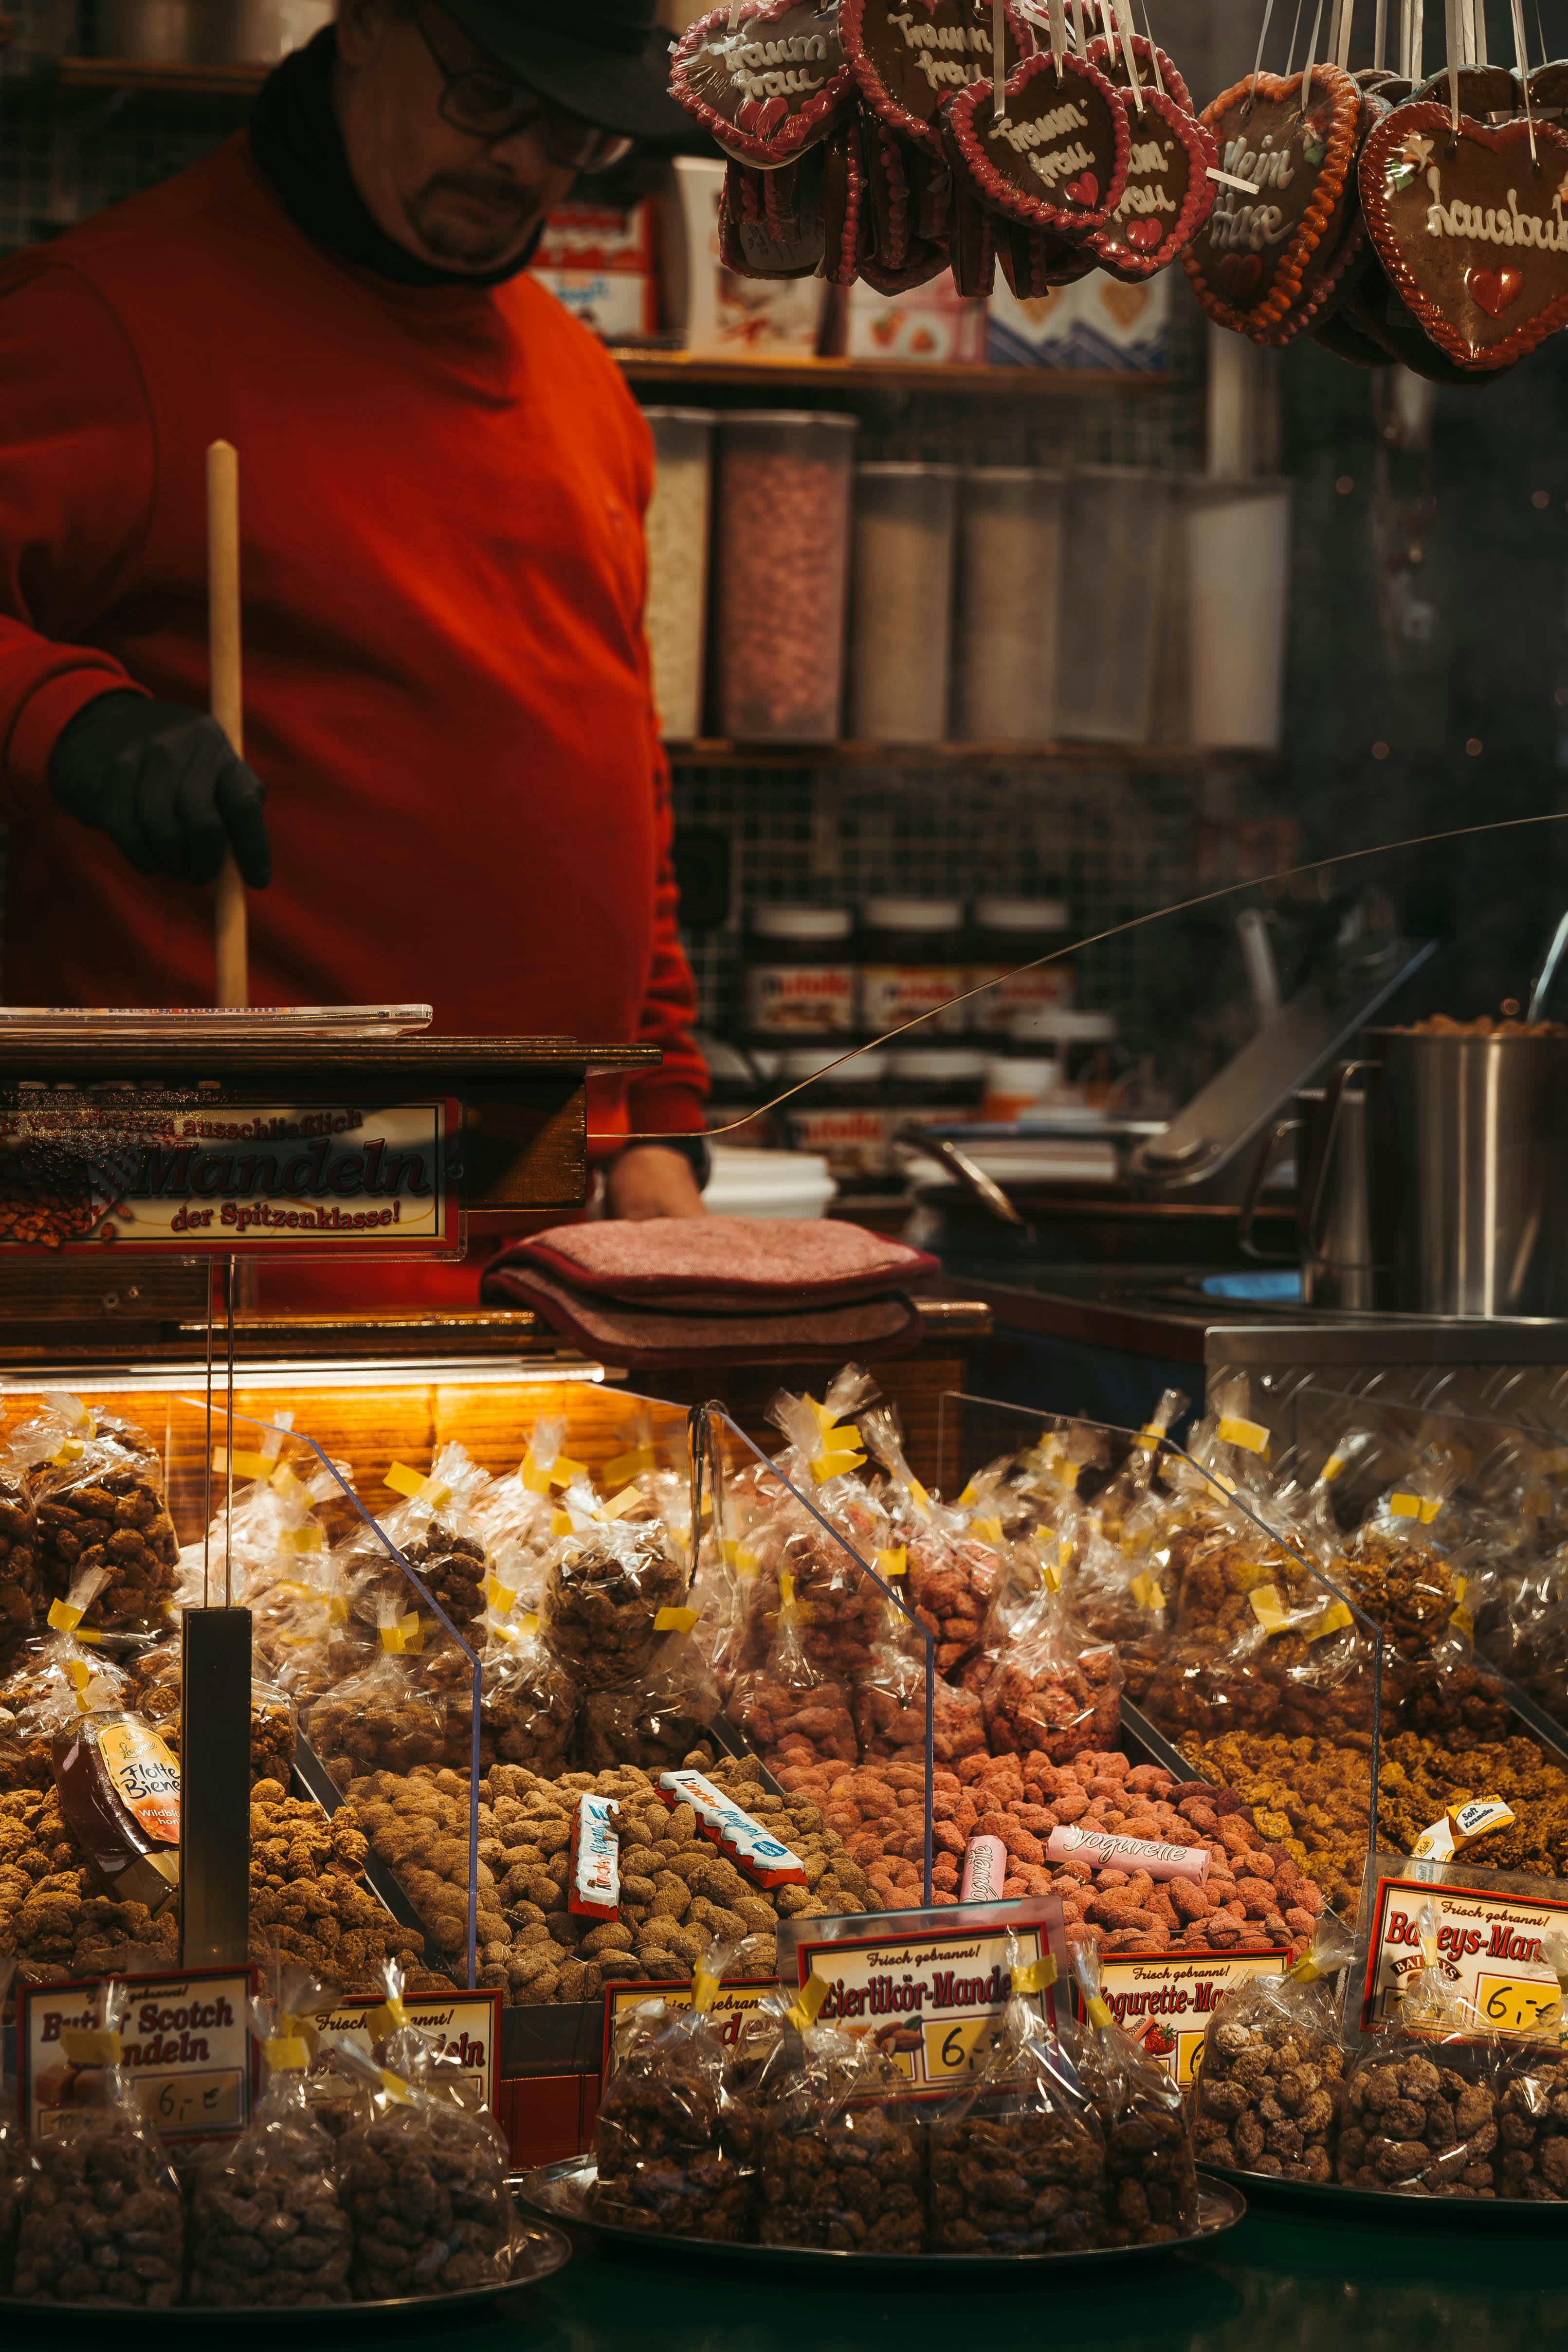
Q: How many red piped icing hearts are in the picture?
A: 5